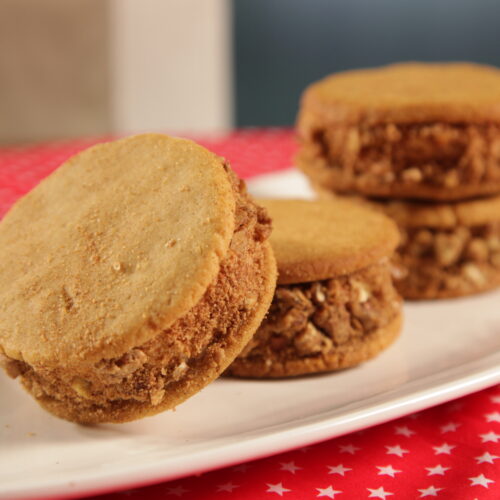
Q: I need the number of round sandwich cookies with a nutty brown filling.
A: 4